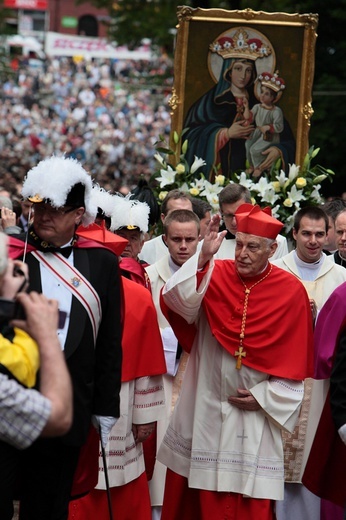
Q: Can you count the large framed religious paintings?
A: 1